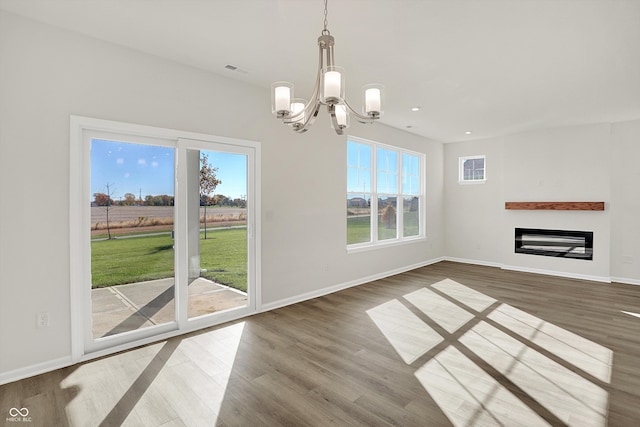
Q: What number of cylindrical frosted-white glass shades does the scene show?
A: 5